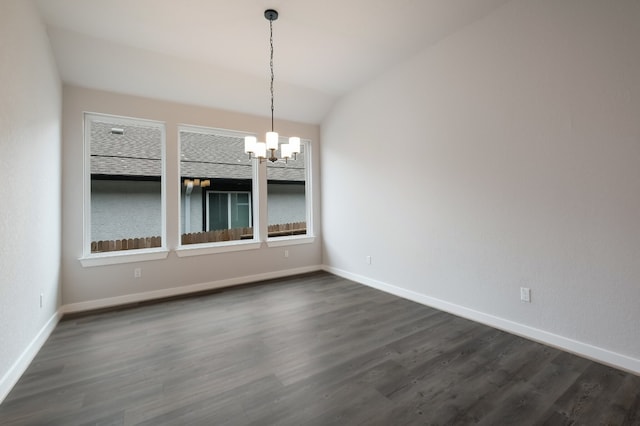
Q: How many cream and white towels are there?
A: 0